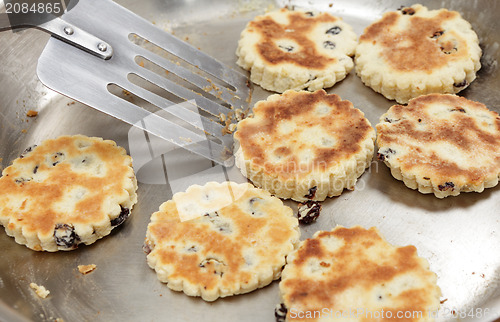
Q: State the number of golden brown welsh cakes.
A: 7